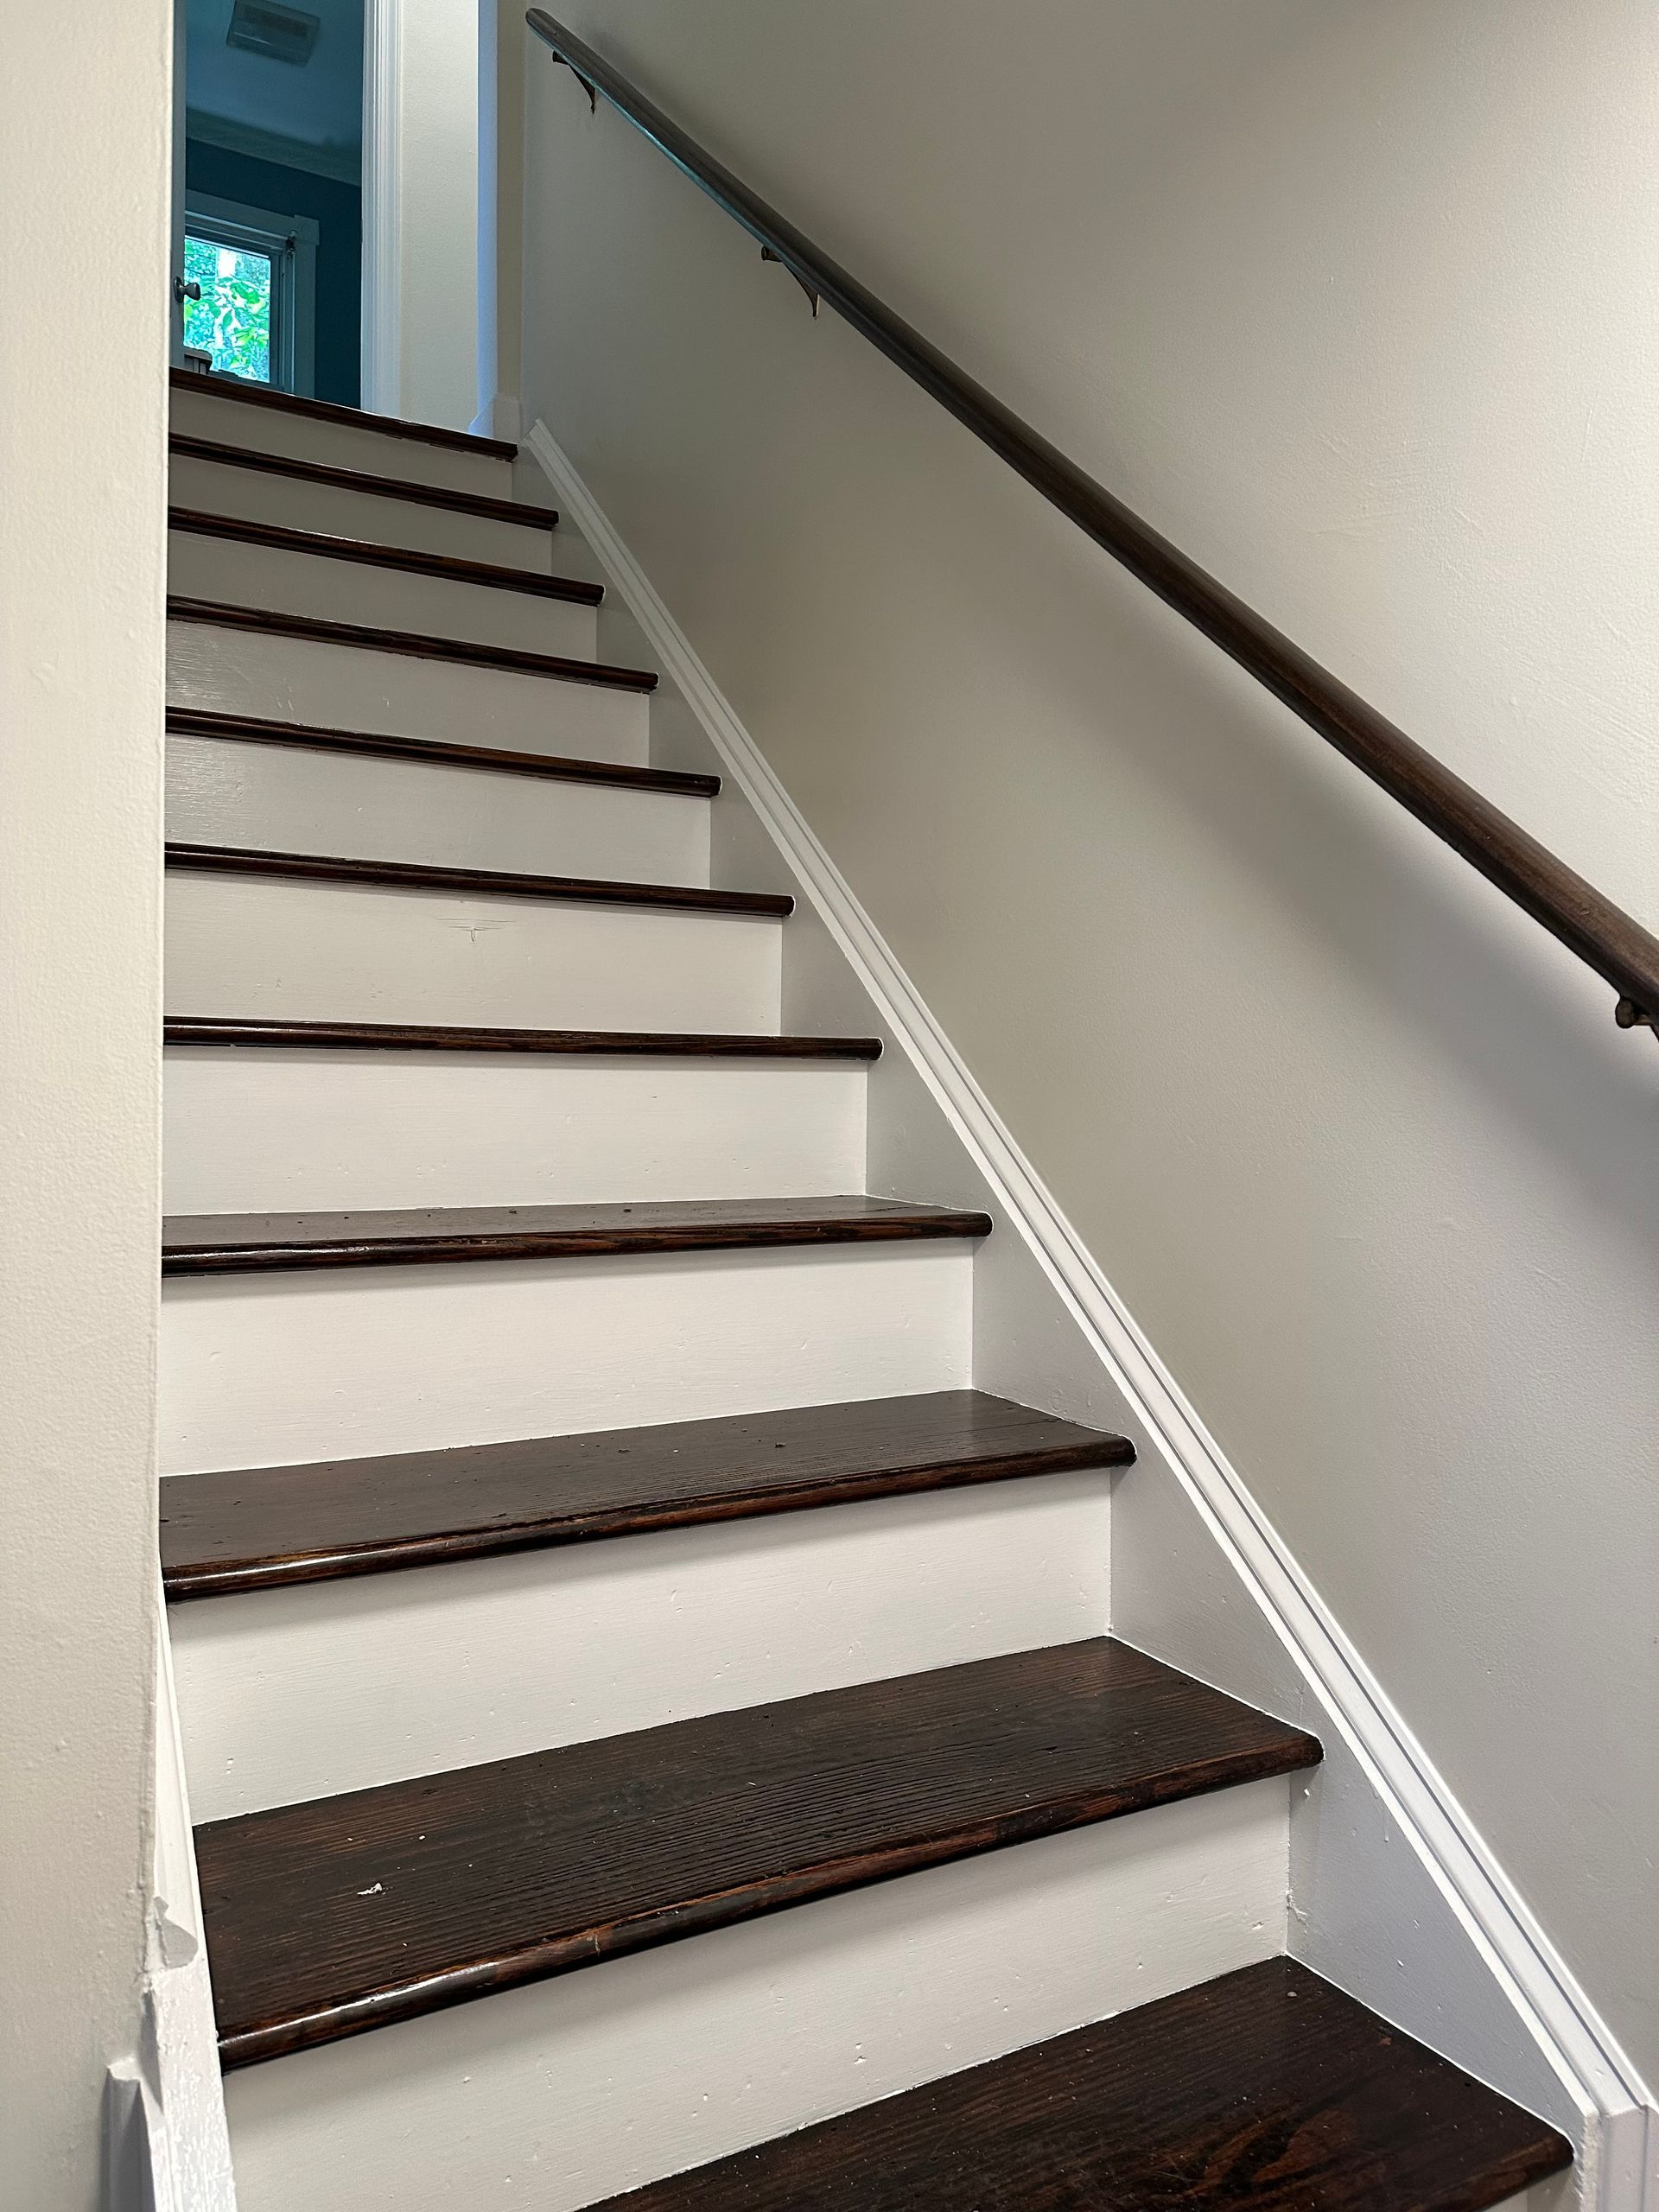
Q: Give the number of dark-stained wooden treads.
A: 11